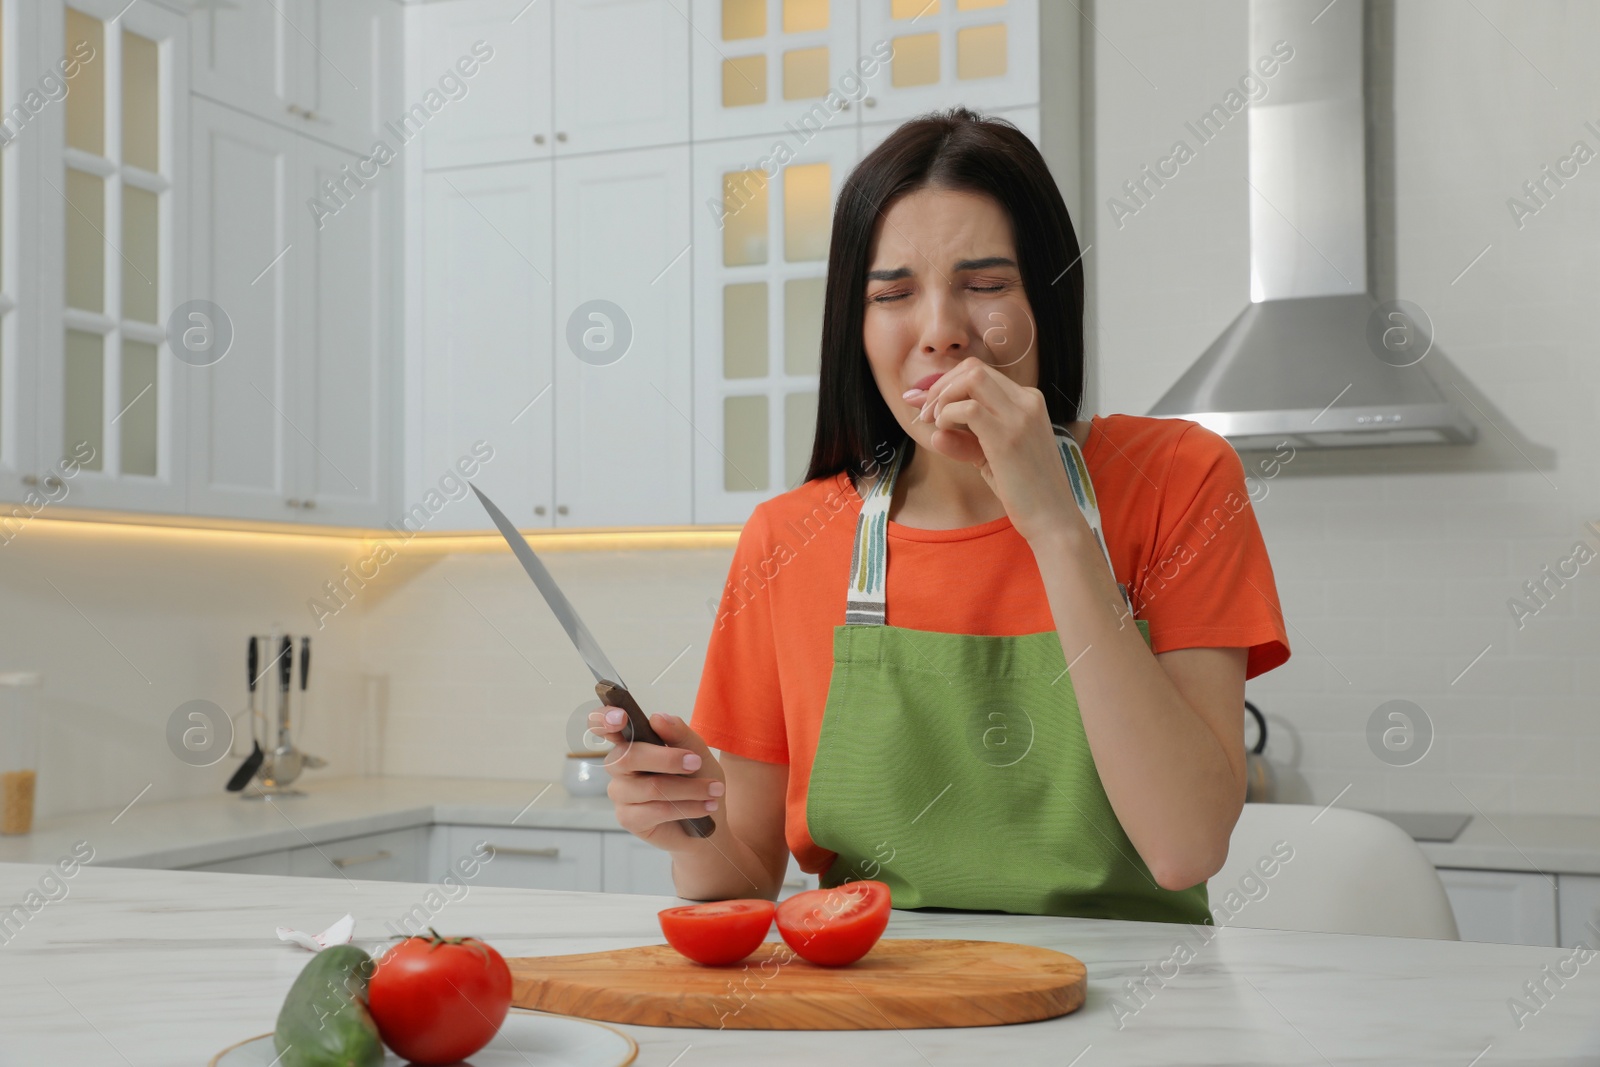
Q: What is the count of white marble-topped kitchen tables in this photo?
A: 1